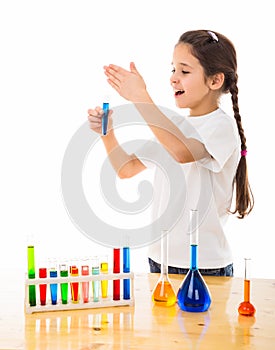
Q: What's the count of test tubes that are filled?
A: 11